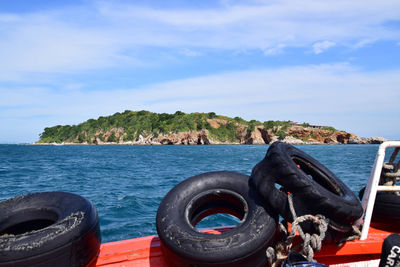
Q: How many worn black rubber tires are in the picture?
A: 4